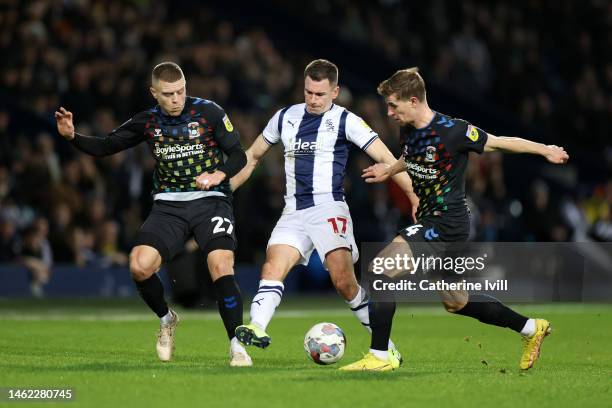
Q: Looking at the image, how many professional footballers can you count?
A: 3